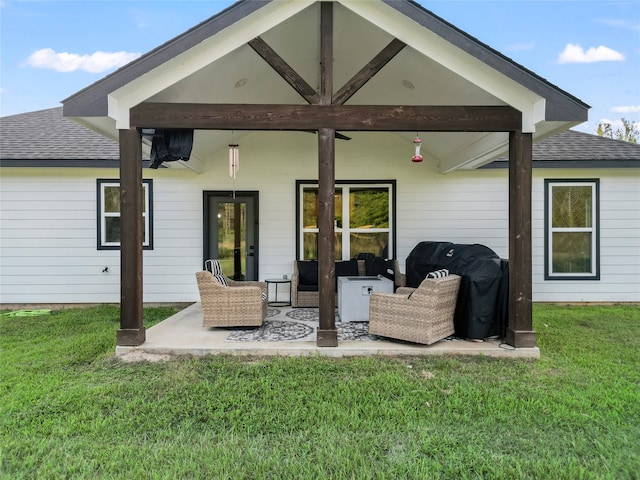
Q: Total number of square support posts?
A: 3